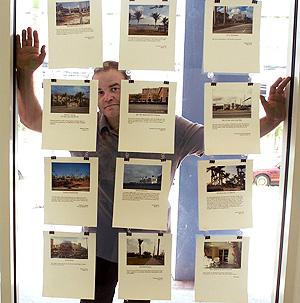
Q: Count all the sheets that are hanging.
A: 12